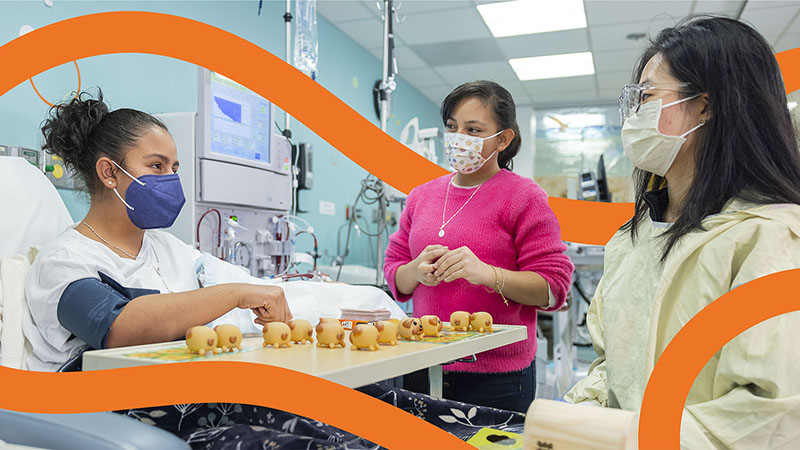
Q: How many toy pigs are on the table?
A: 11